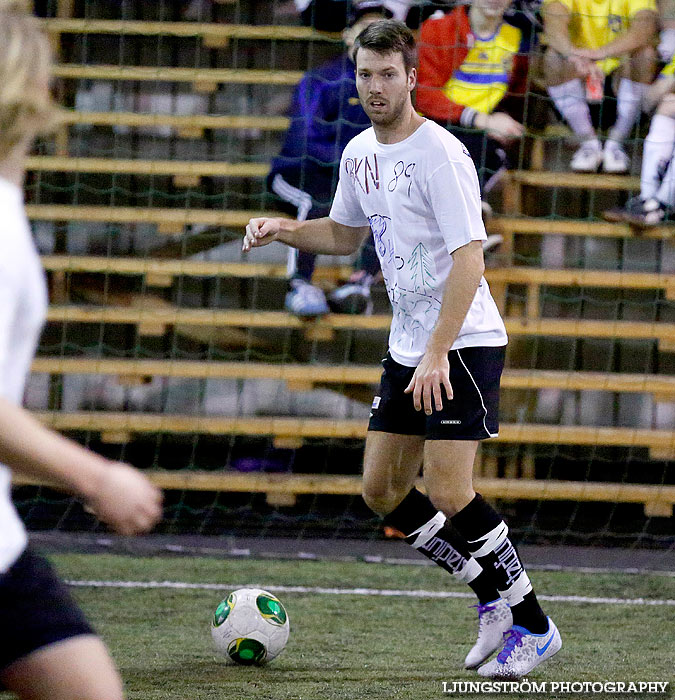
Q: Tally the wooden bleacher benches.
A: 10